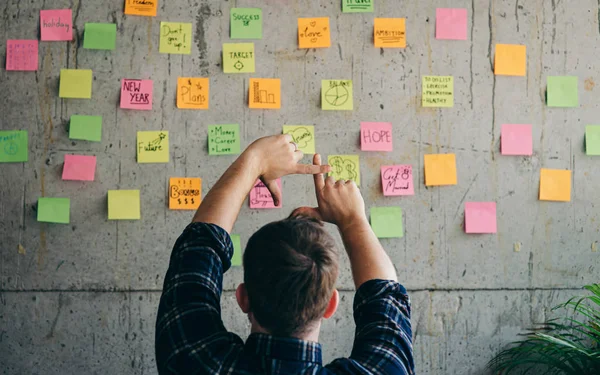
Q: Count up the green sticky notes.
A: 11